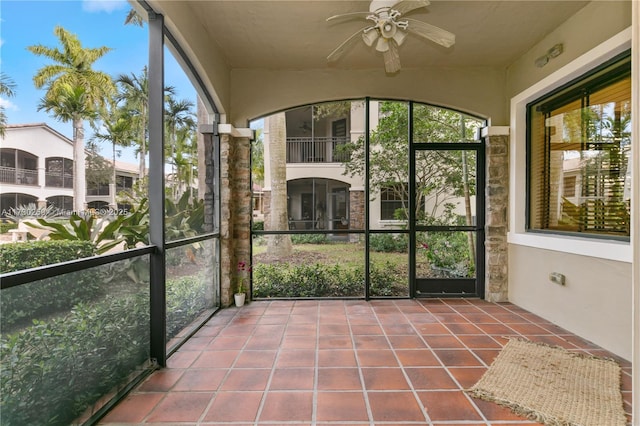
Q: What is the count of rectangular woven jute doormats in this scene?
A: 1